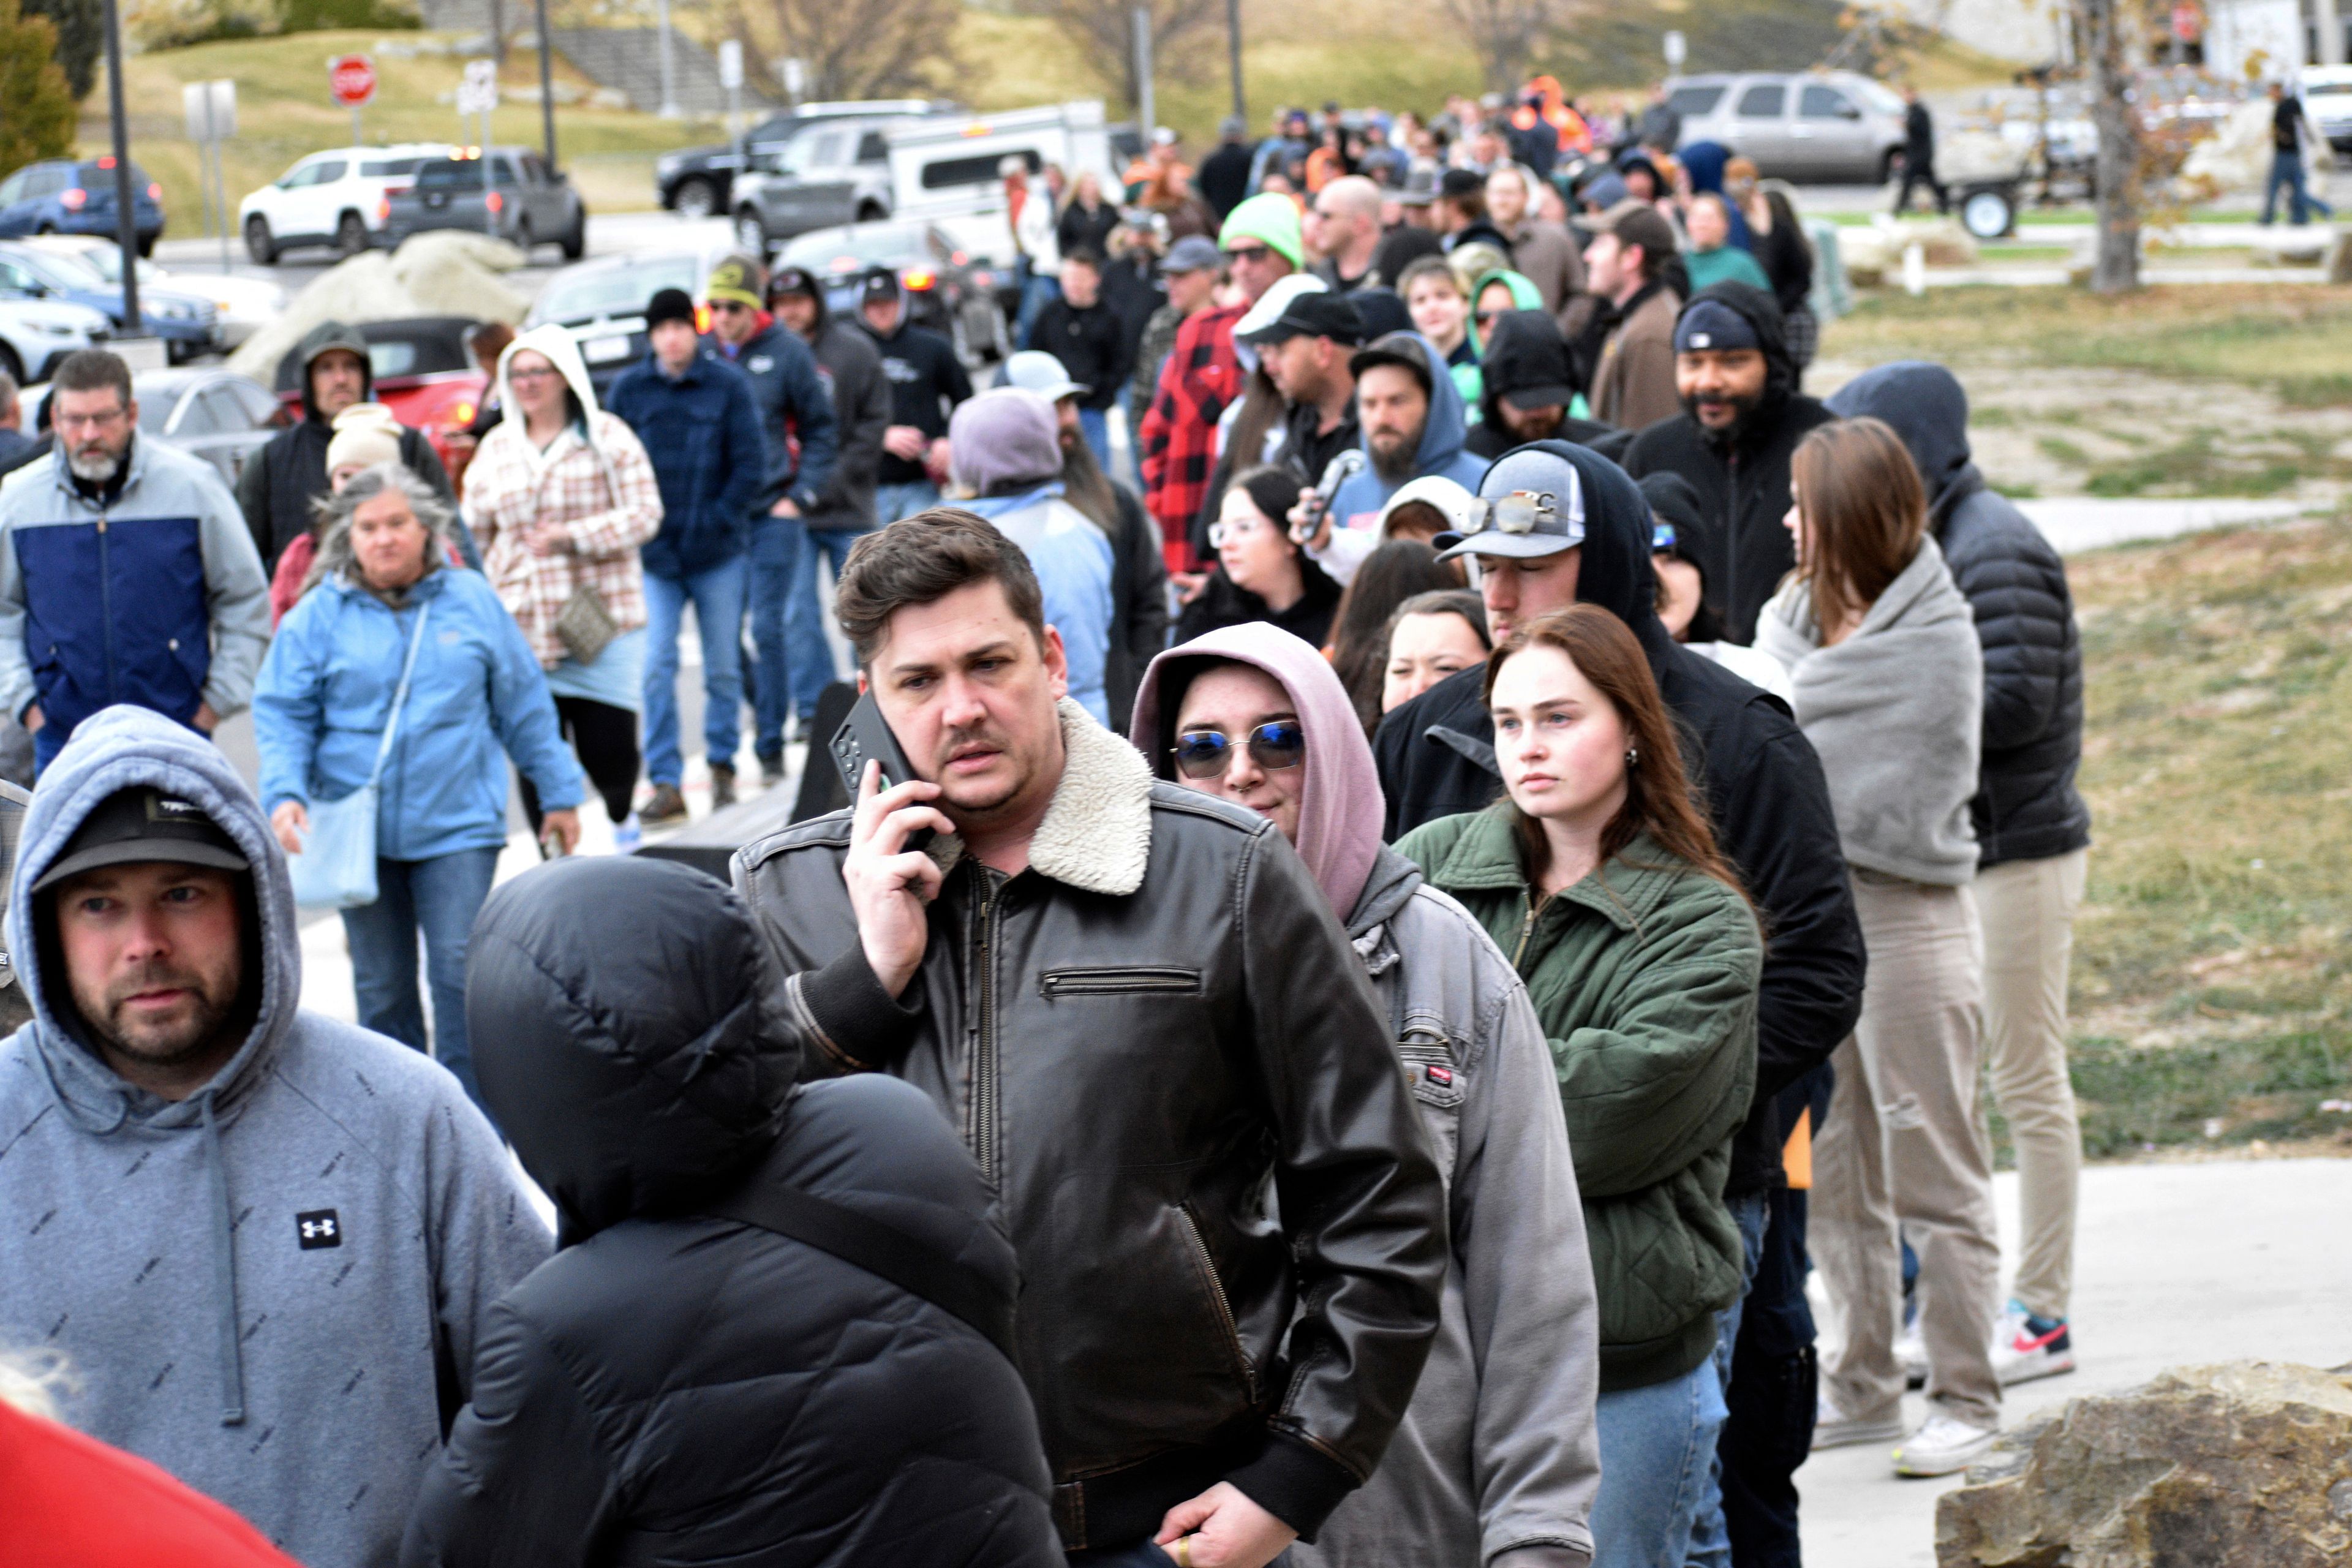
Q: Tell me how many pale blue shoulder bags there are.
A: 1